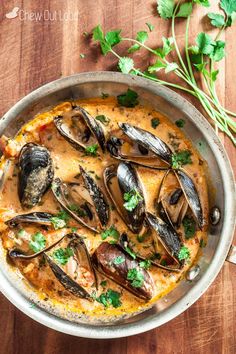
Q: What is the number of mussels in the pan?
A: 10